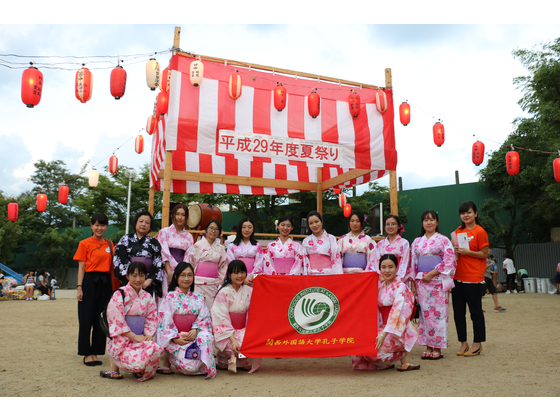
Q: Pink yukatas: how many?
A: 12